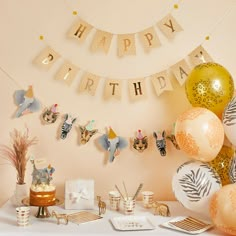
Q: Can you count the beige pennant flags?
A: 13